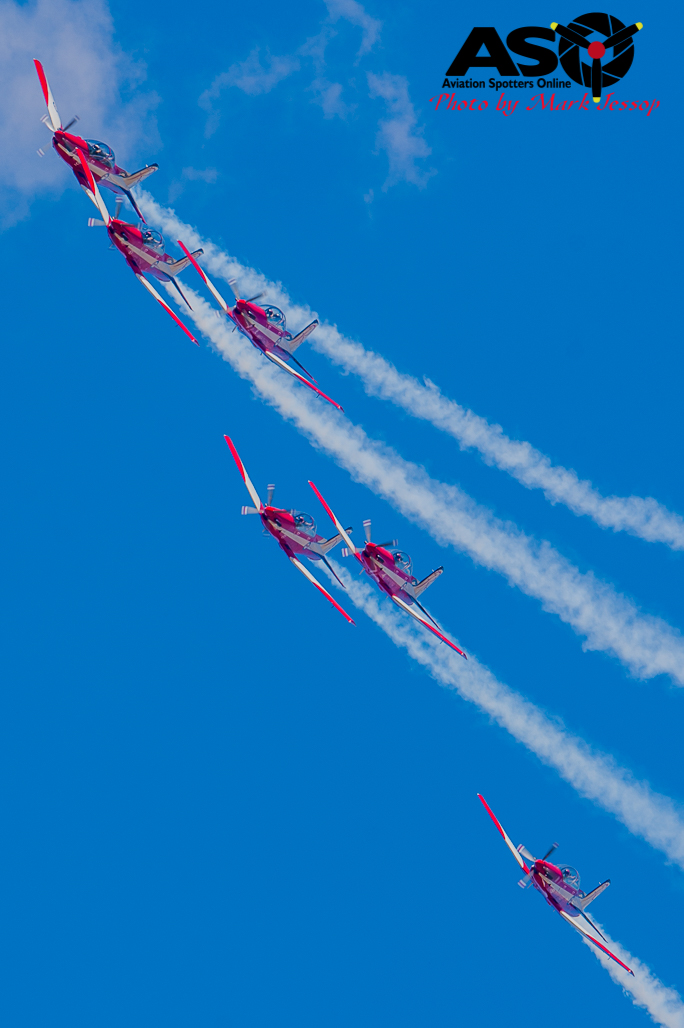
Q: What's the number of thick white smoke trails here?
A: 4